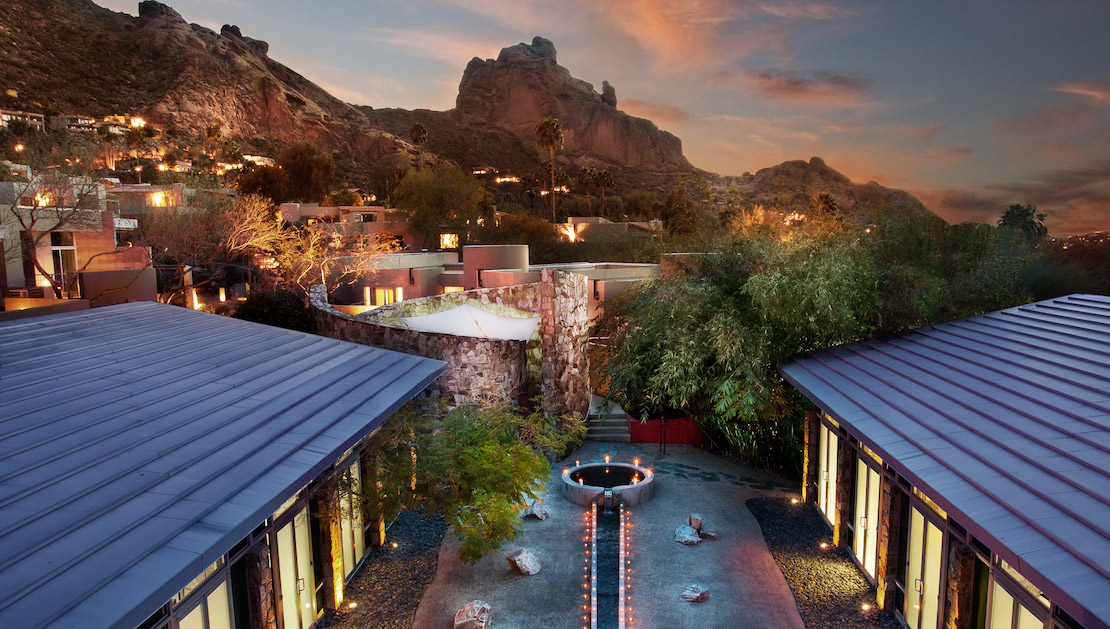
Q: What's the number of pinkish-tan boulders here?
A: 7